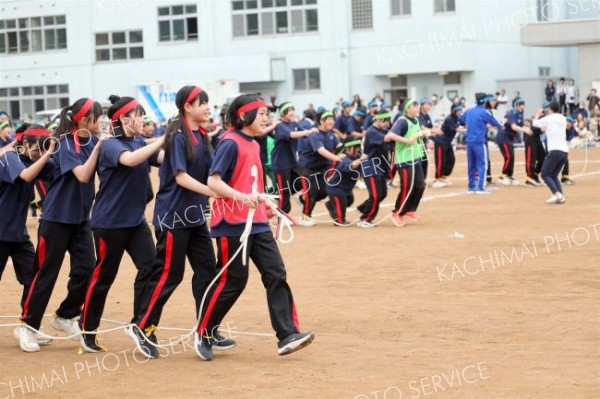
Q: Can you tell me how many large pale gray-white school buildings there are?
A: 1